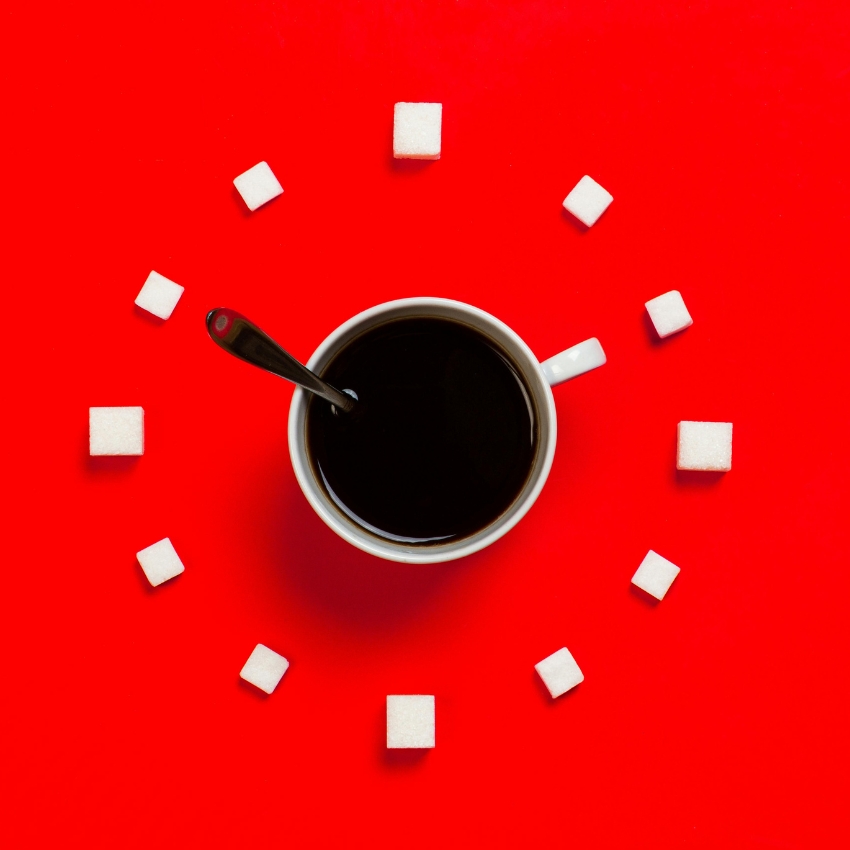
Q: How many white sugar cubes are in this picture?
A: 12